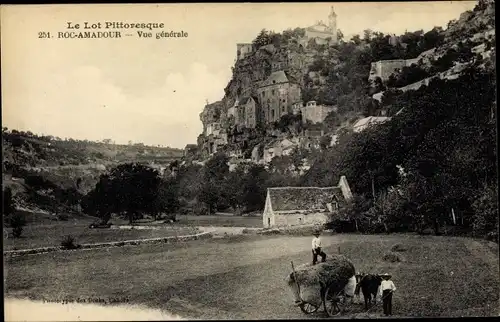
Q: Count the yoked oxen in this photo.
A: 2